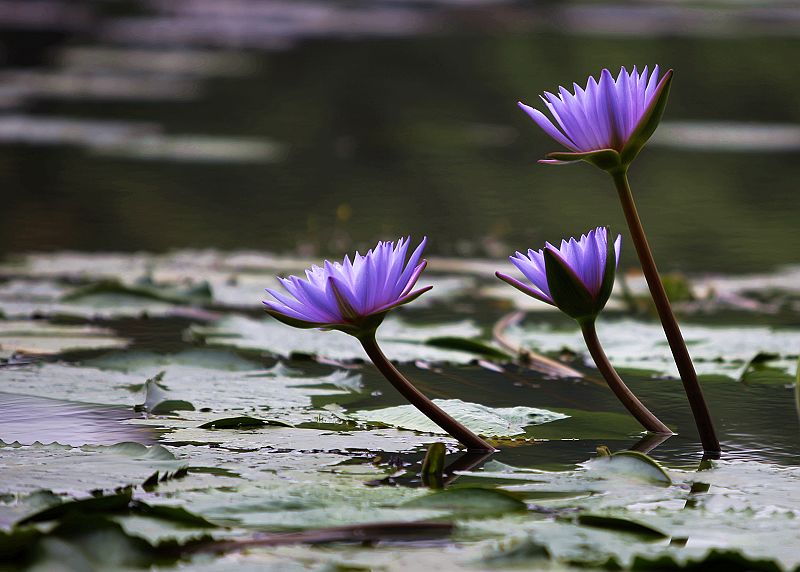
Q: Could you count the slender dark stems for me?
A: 3